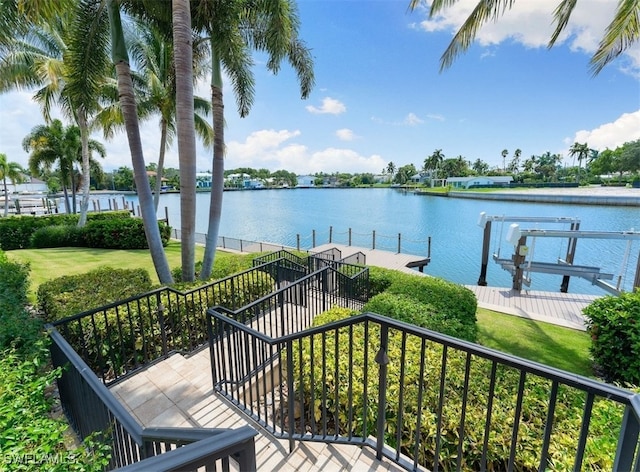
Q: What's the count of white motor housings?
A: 2